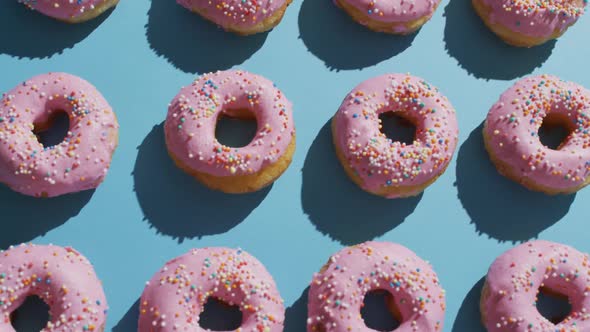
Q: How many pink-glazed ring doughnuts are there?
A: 12